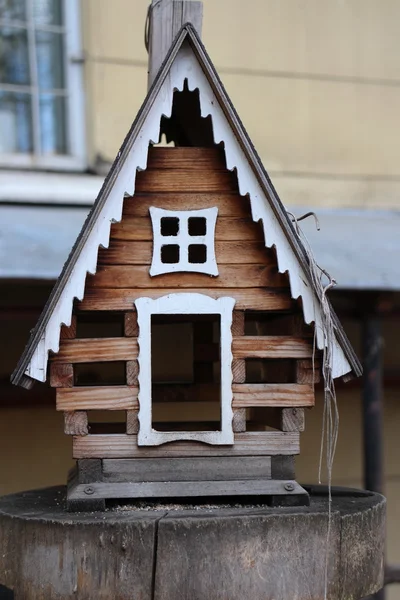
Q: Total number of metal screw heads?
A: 2